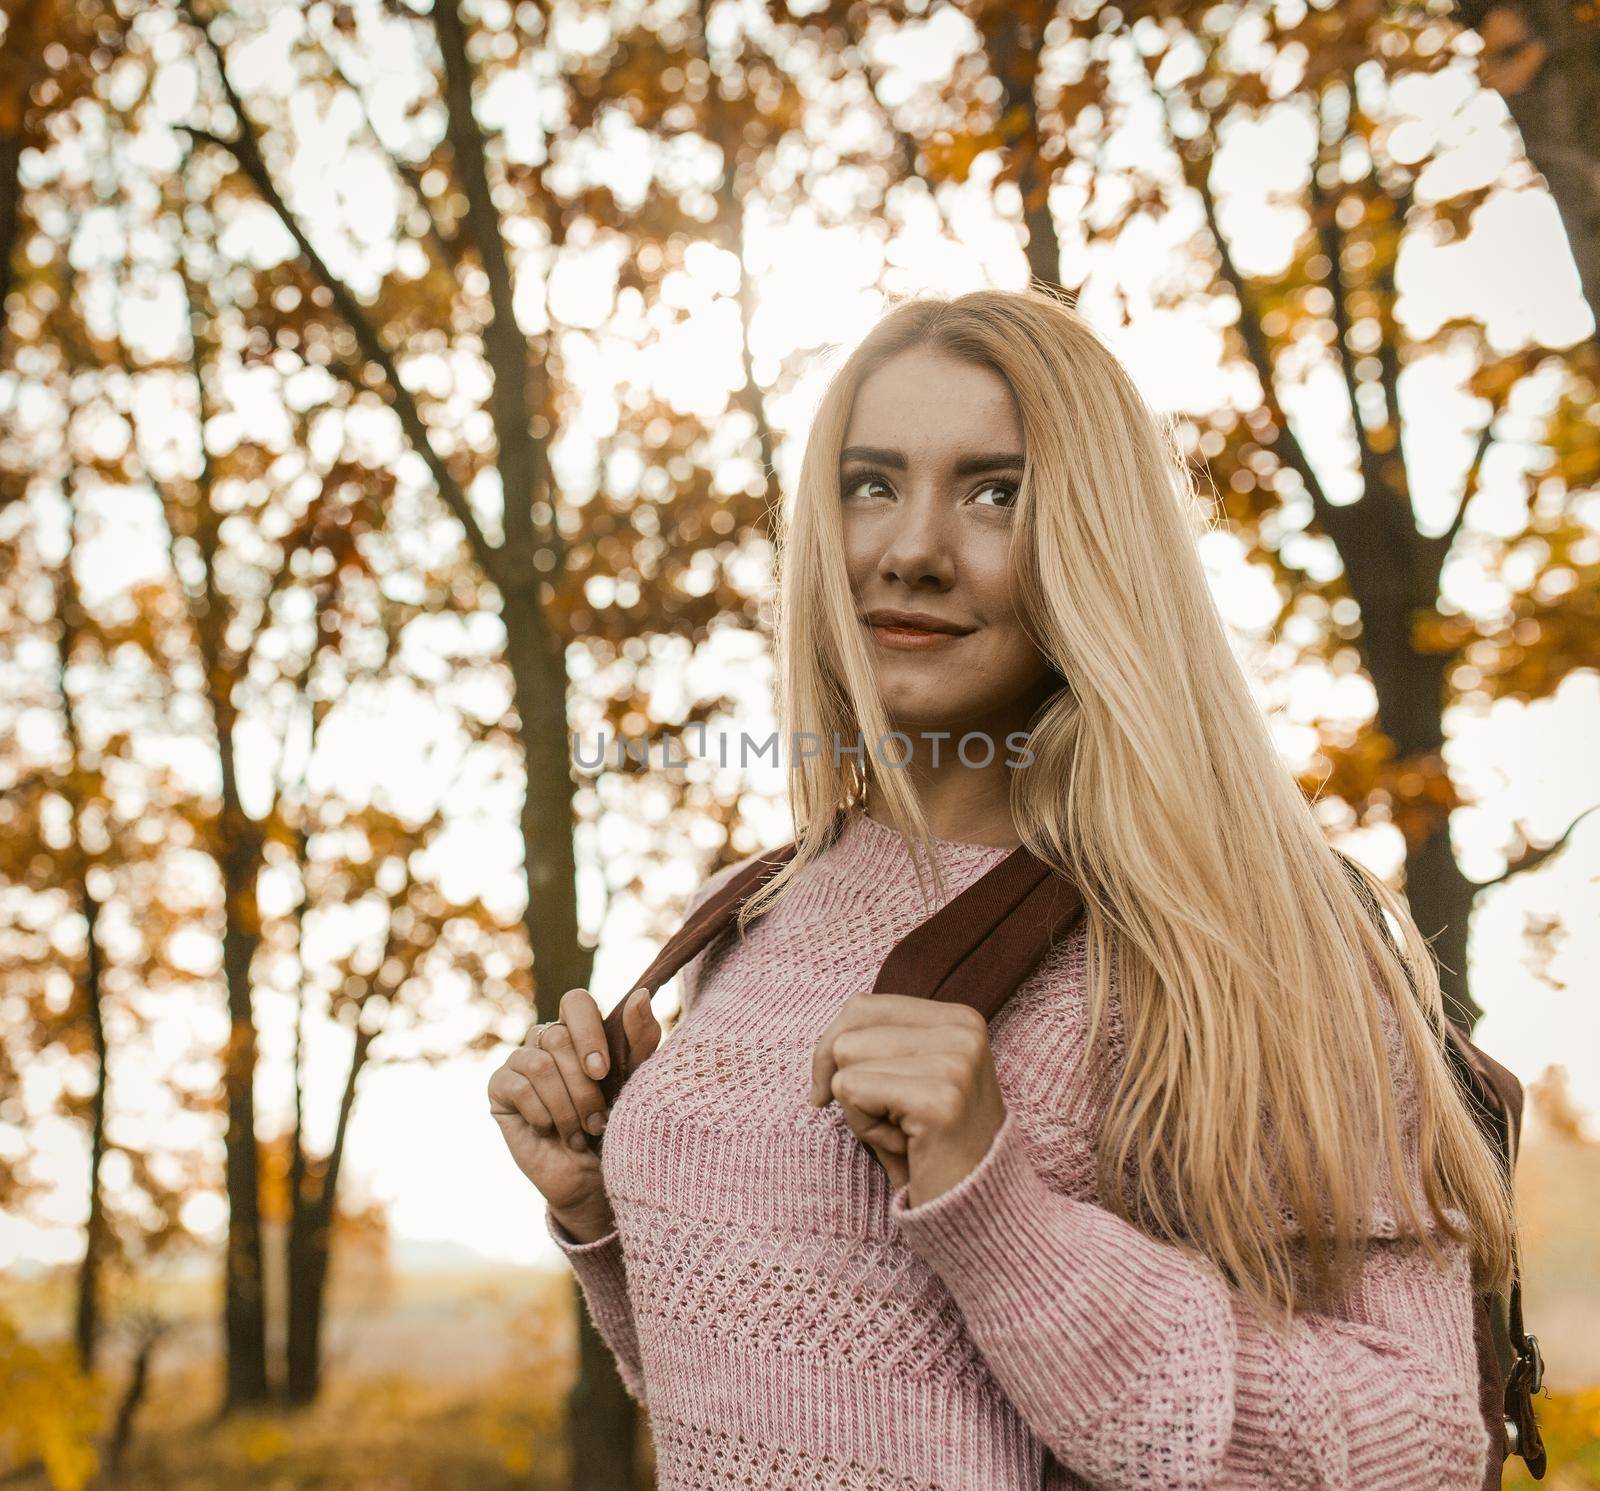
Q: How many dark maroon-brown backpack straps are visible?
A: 2